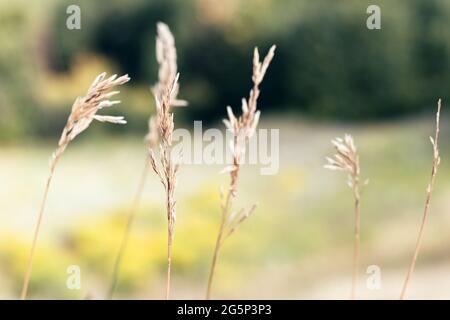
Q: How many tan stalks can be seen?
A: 6